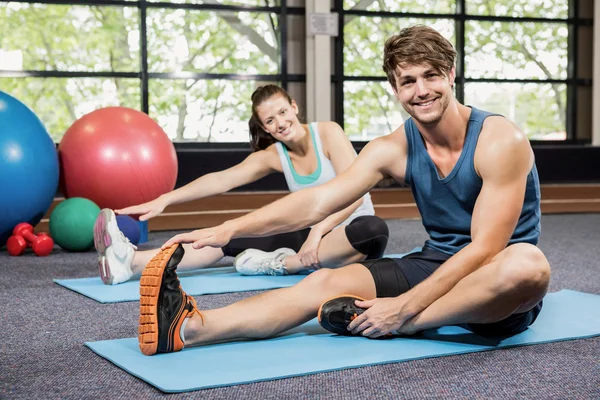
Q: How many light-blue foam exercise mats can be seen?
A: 2